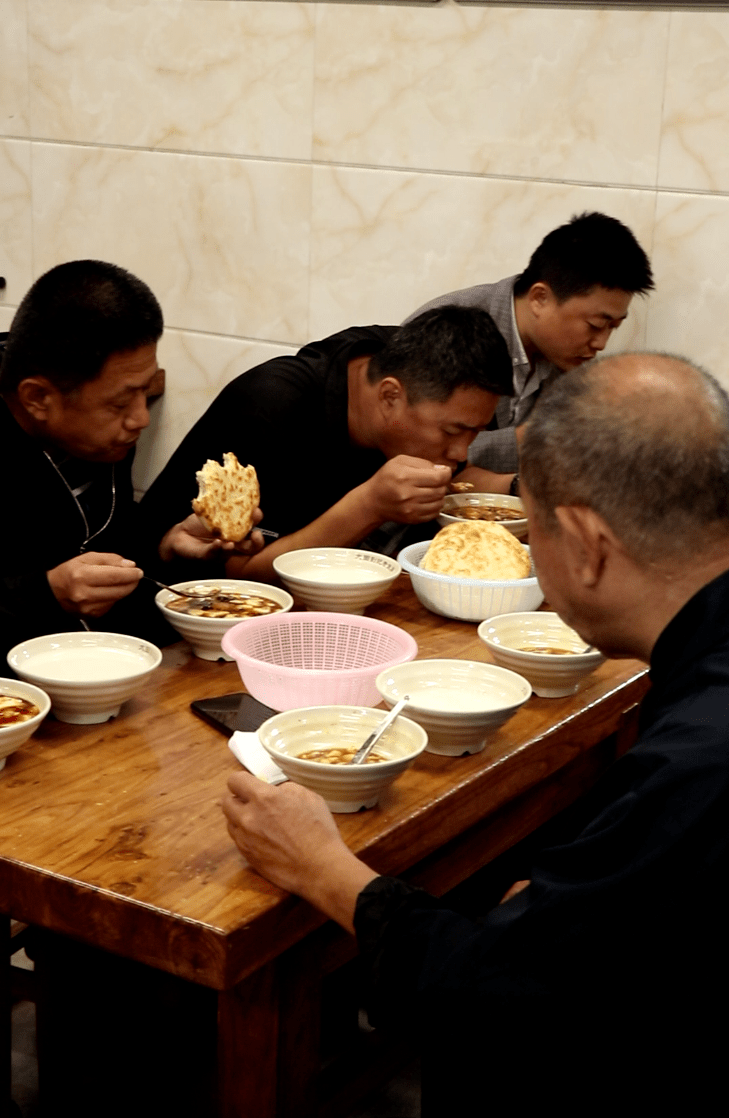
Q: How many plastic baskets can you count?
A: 2